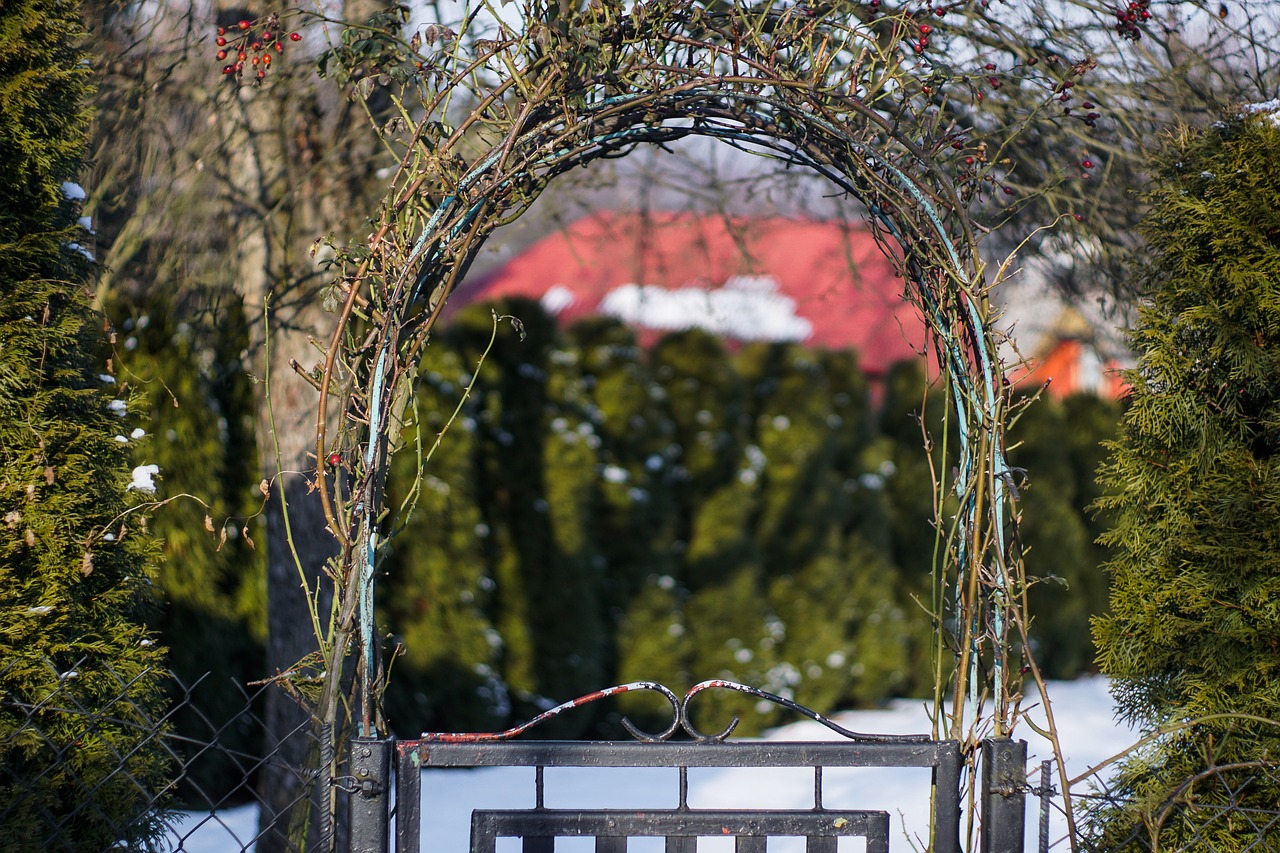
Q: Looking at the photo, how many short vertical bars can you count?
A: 3